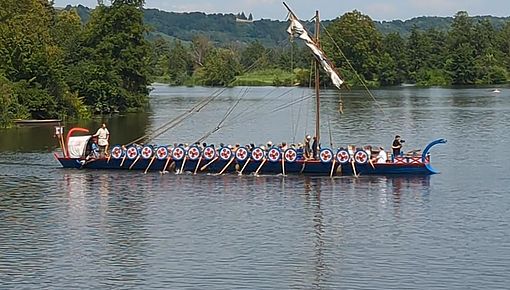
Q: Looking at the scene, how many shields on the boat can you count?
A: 15